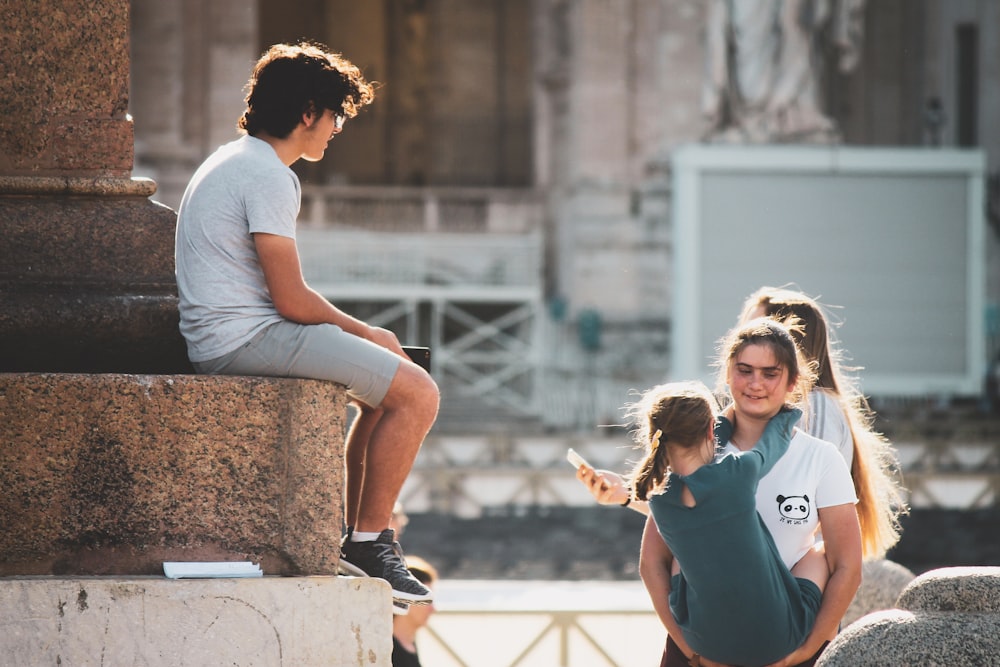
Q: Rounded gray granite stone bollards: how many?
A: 2